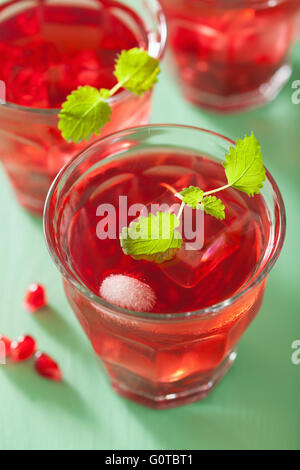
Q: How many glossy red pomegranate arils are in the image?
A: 4